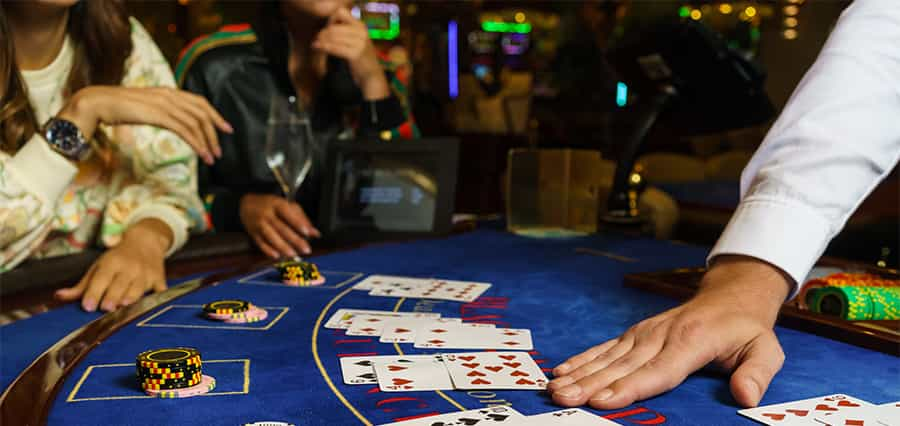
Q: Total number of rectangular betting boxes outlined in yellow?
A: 3